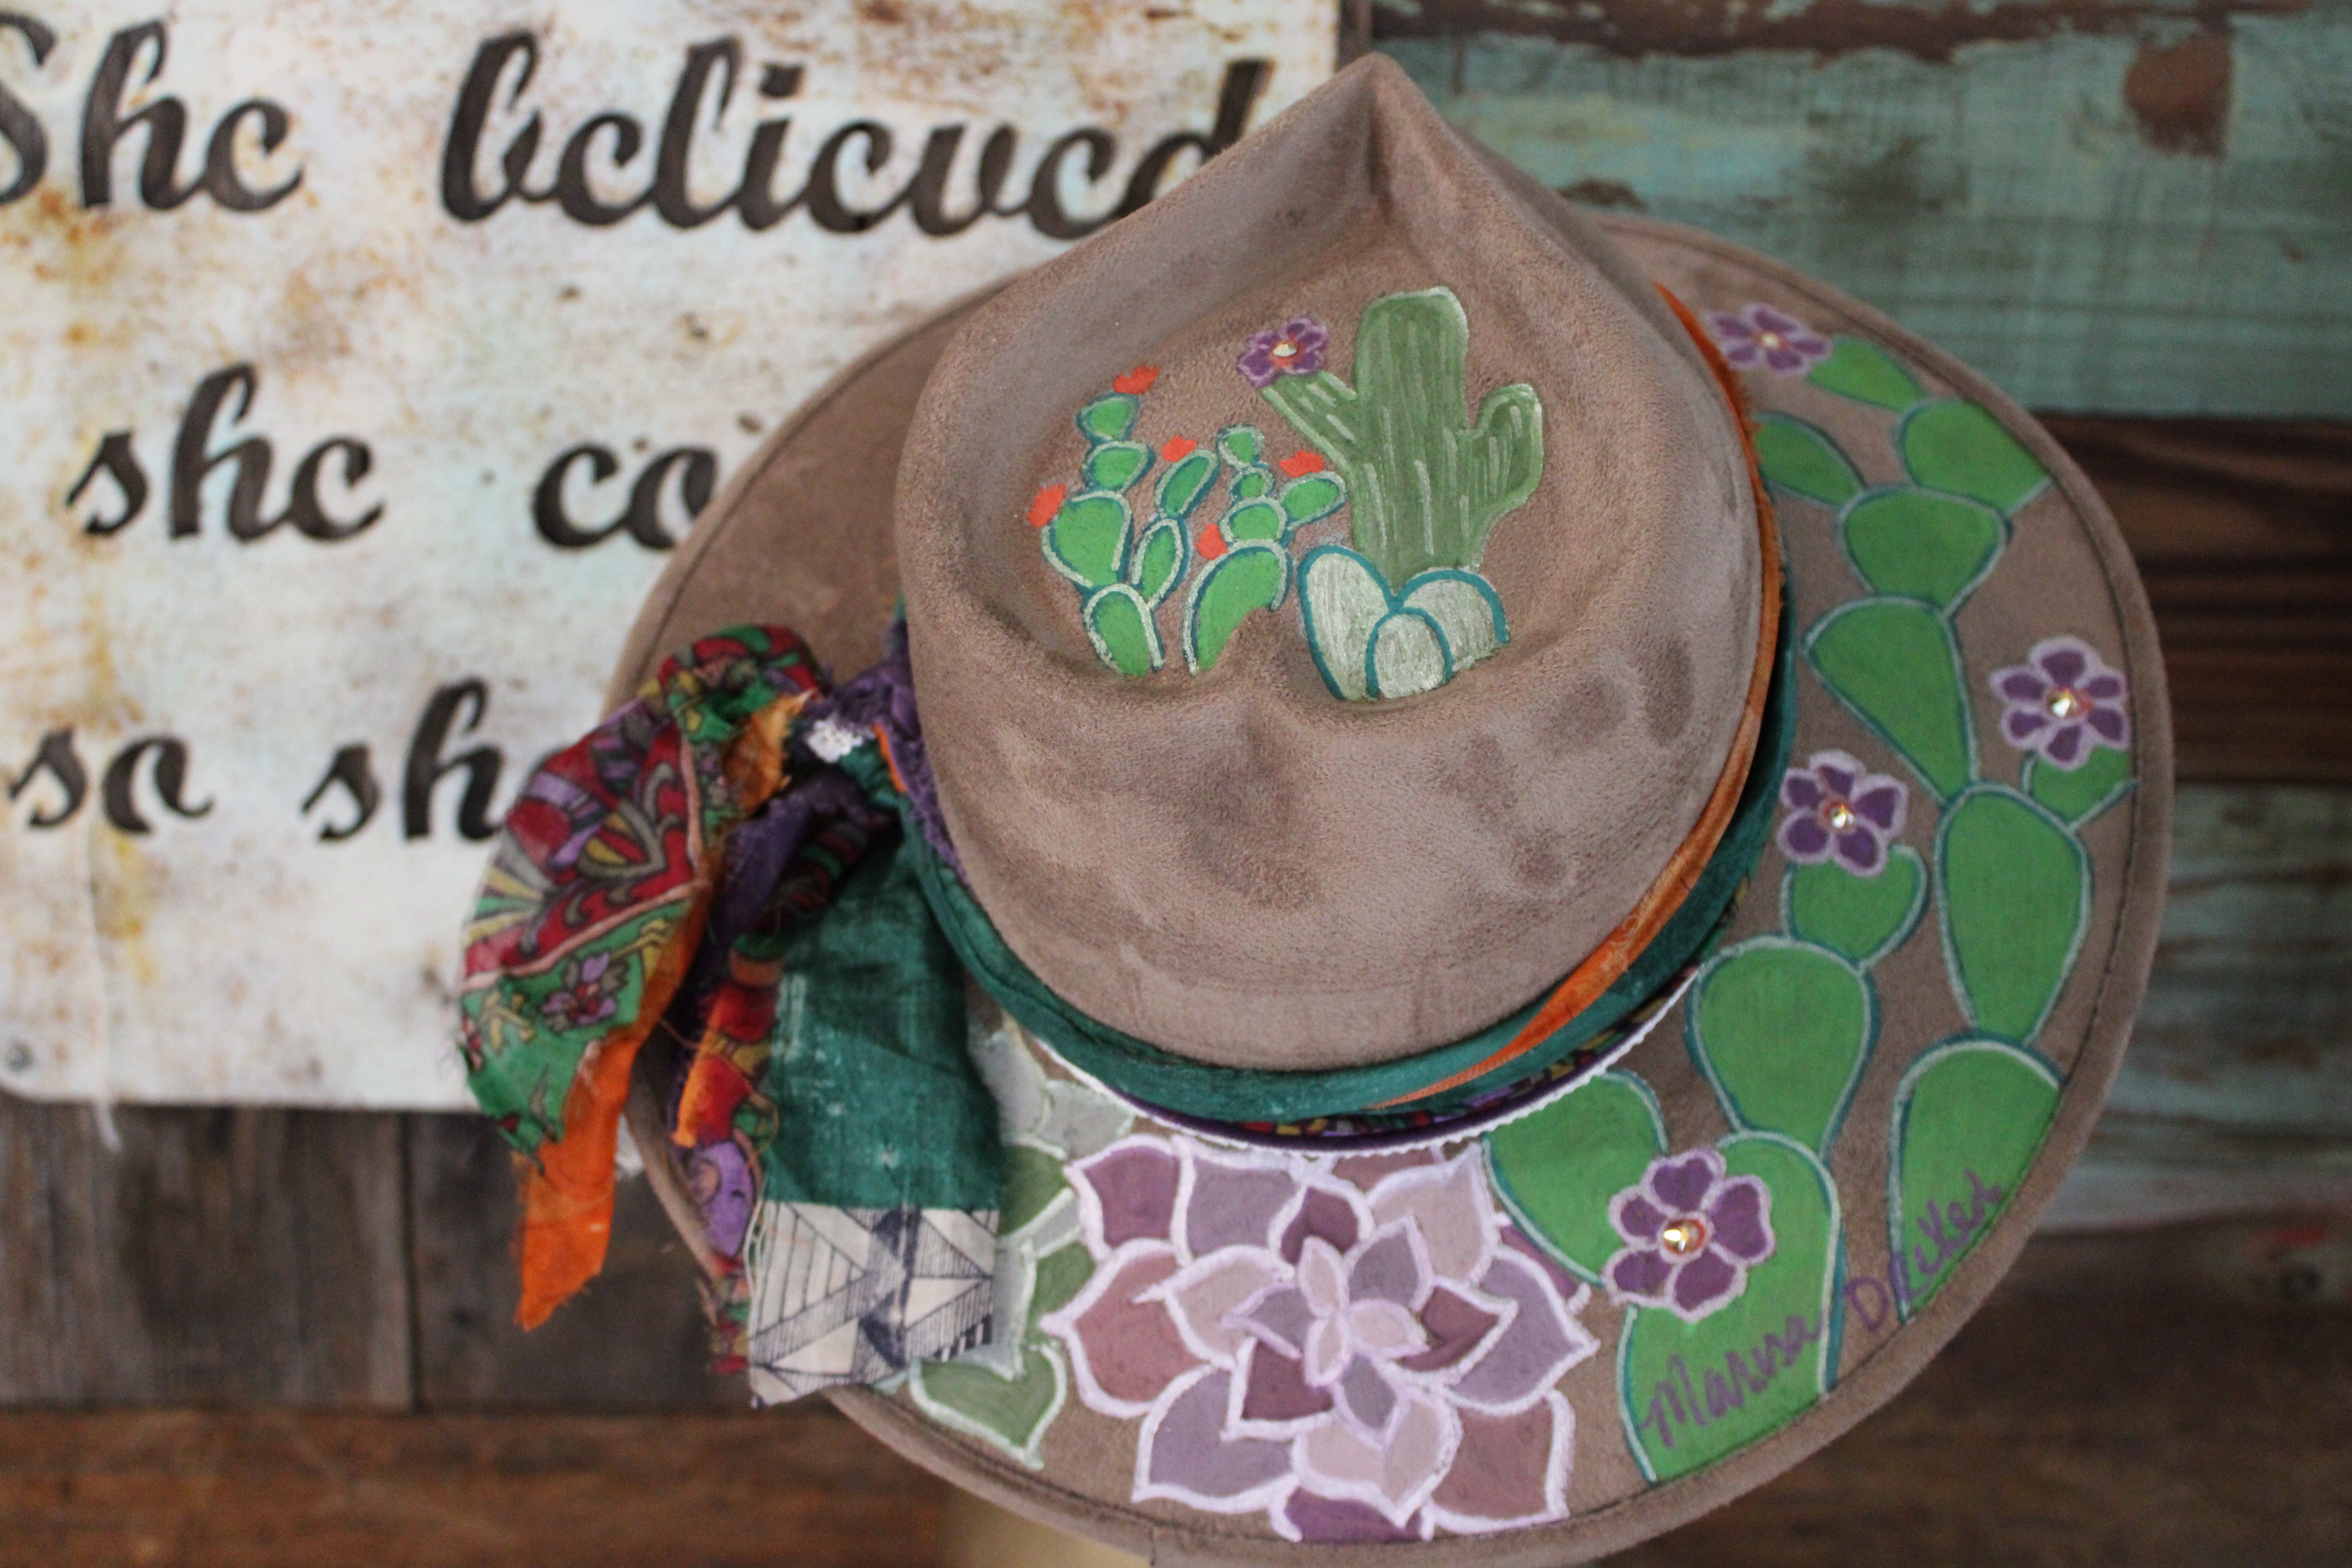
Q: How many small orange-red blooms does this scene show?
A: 5